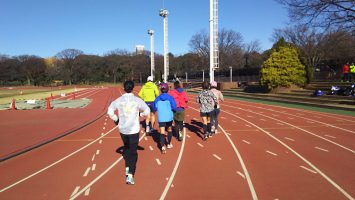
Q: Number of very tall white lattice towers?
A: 3